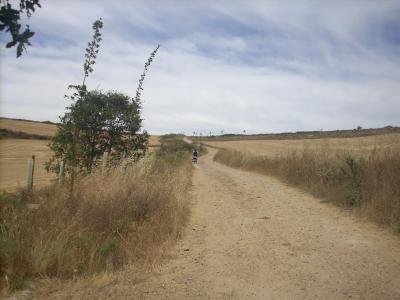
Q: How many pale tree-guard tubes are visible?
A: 3